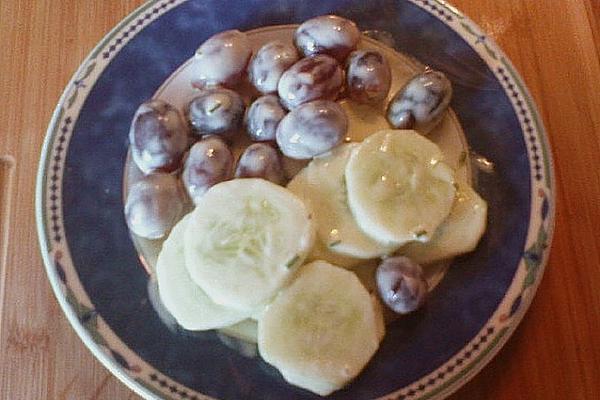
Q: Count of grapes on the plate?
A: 14